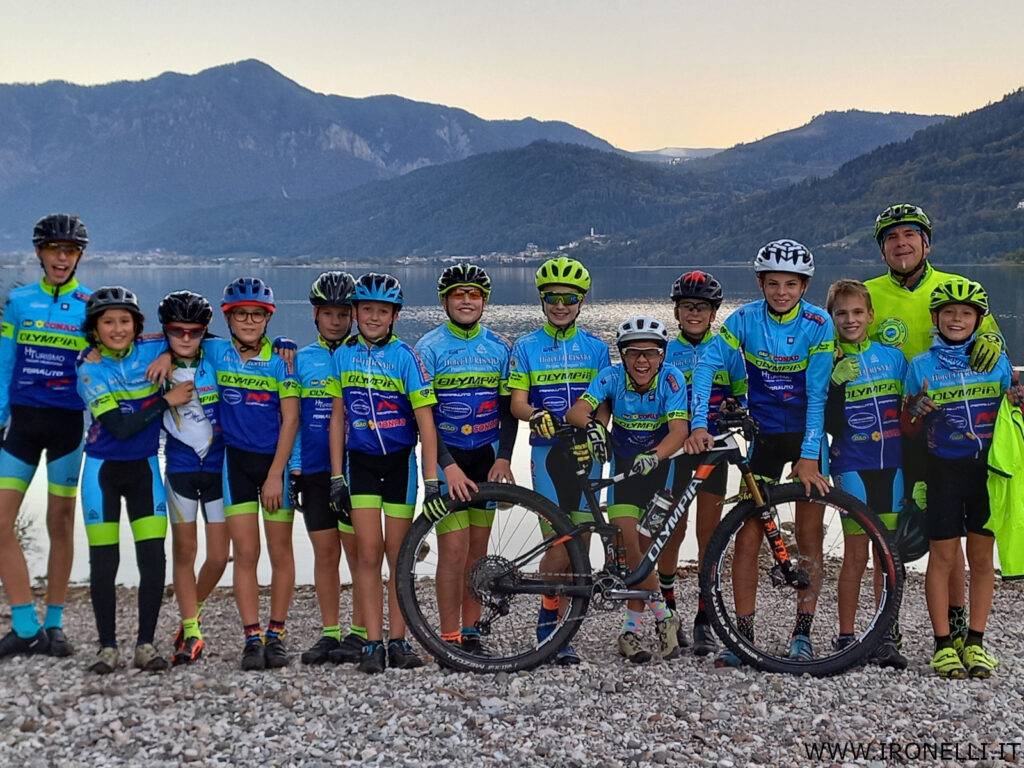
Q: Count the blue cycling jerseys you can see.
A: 13